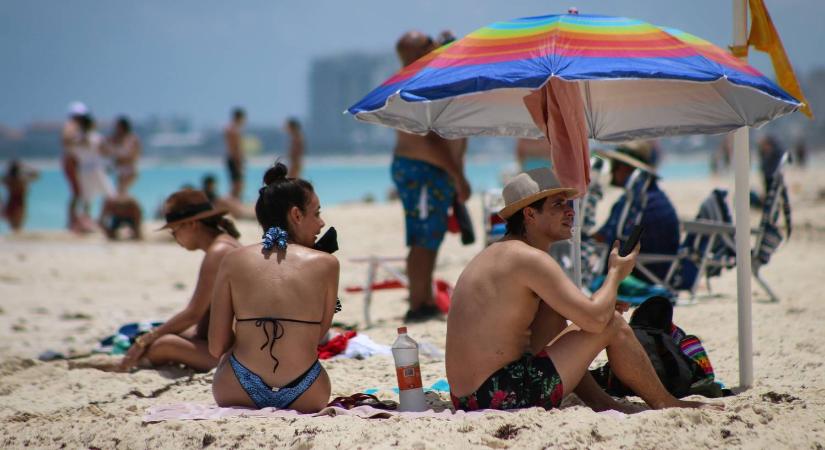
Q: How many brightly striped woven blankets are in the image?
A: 1